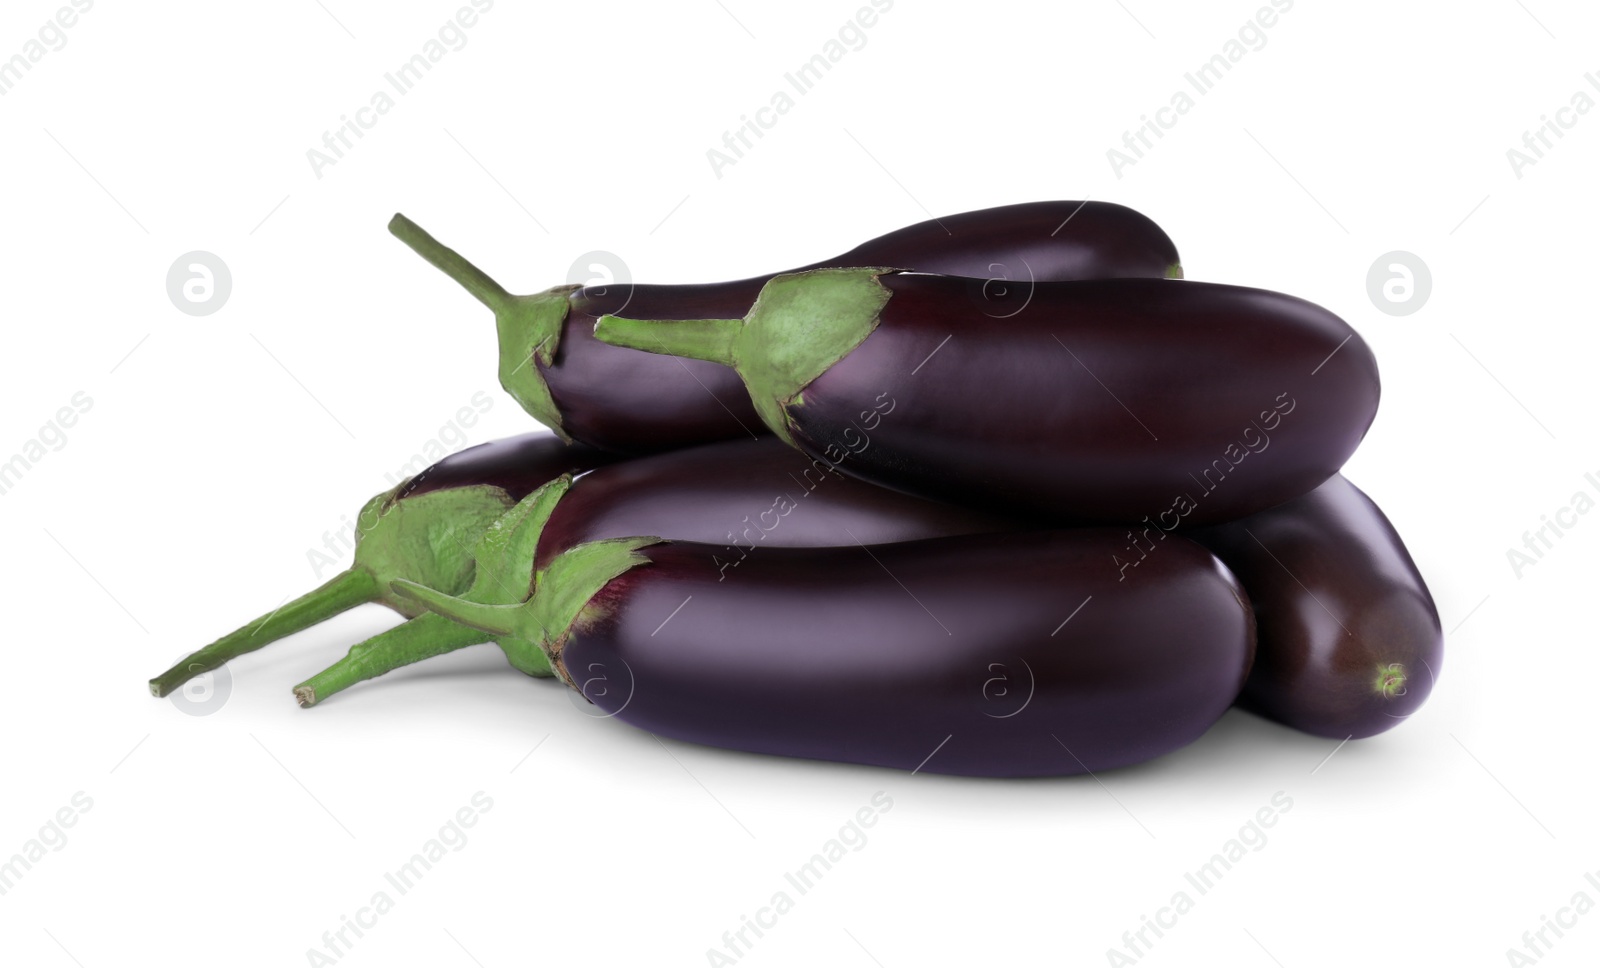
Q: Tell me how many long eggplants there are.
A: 5